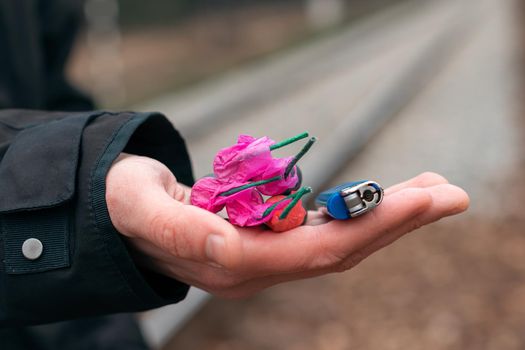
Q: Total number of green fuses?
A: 5